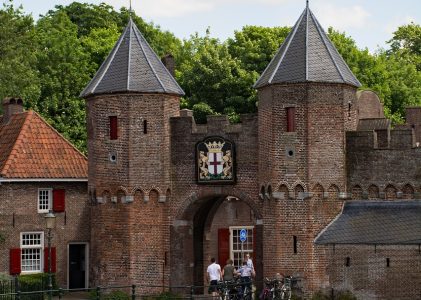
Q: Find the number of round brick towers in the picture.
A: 2